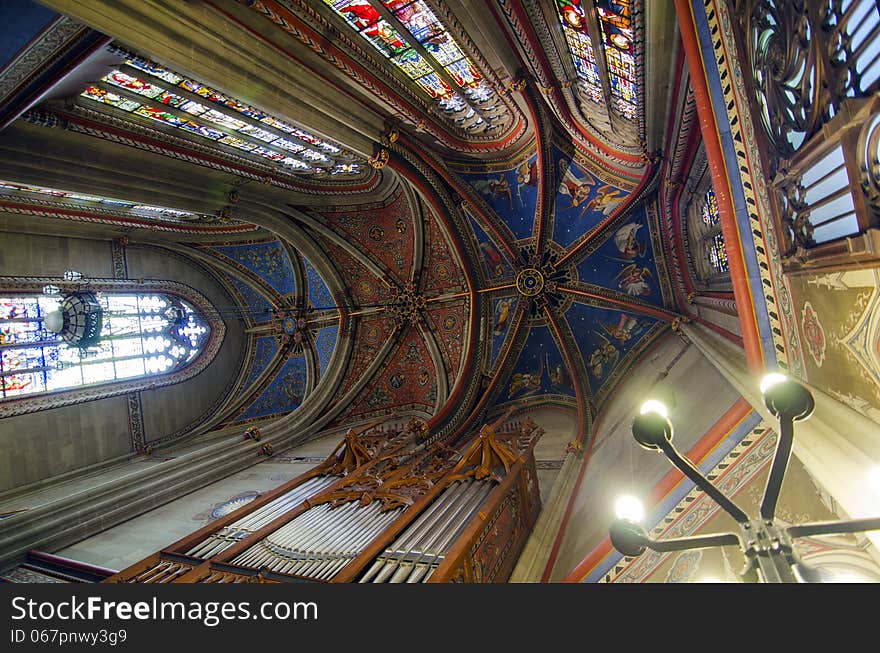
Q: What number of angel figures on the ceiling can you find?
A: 12